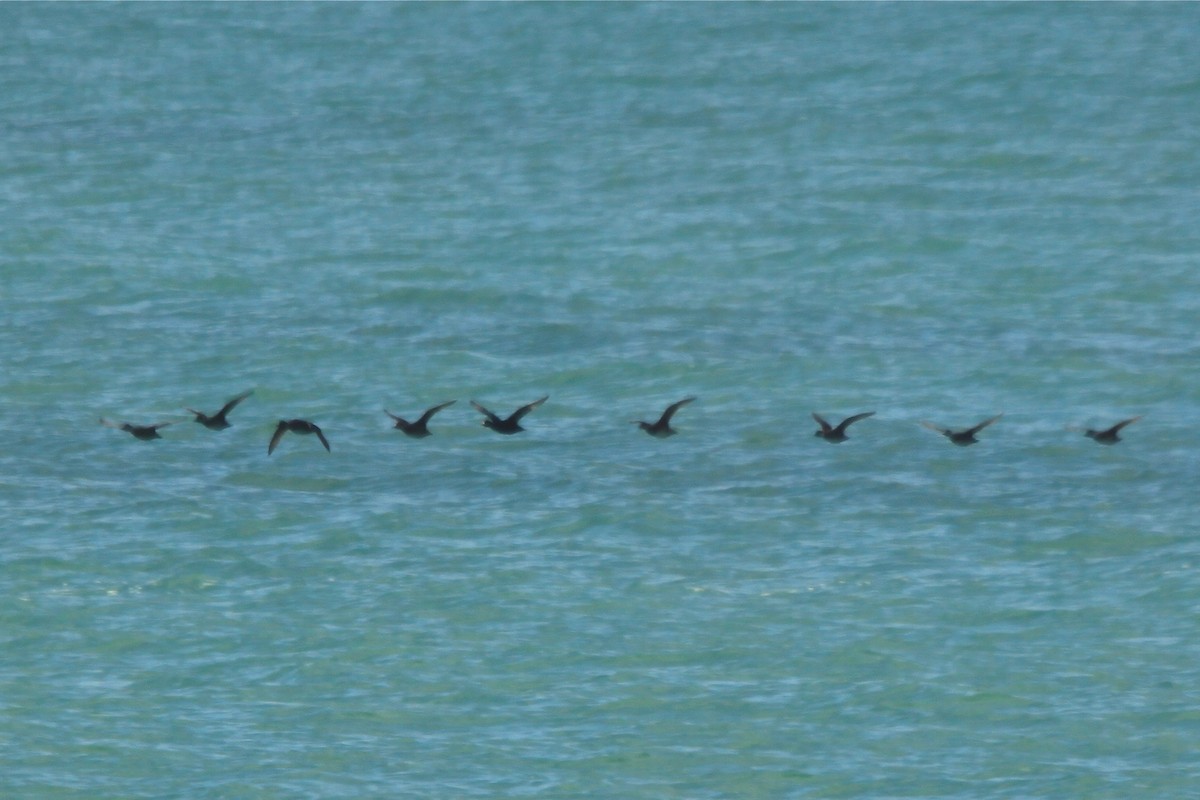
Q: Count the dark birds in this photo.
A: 9